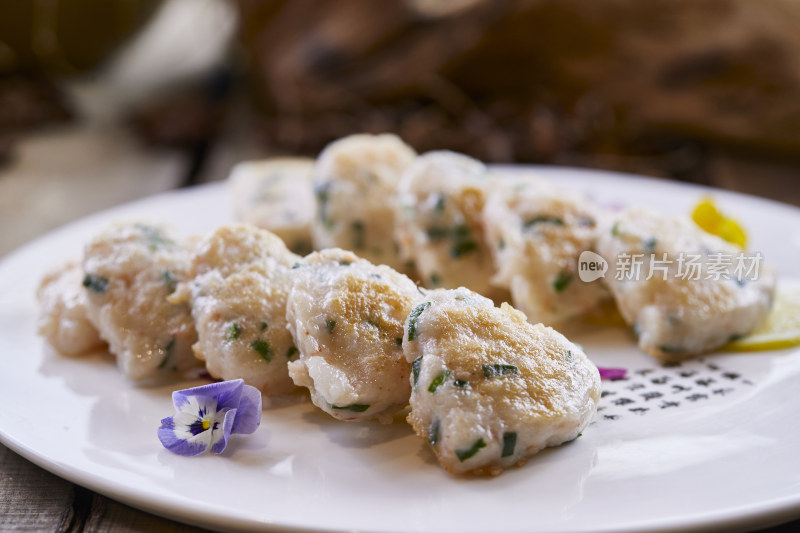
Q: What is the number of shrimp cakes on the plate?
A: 10